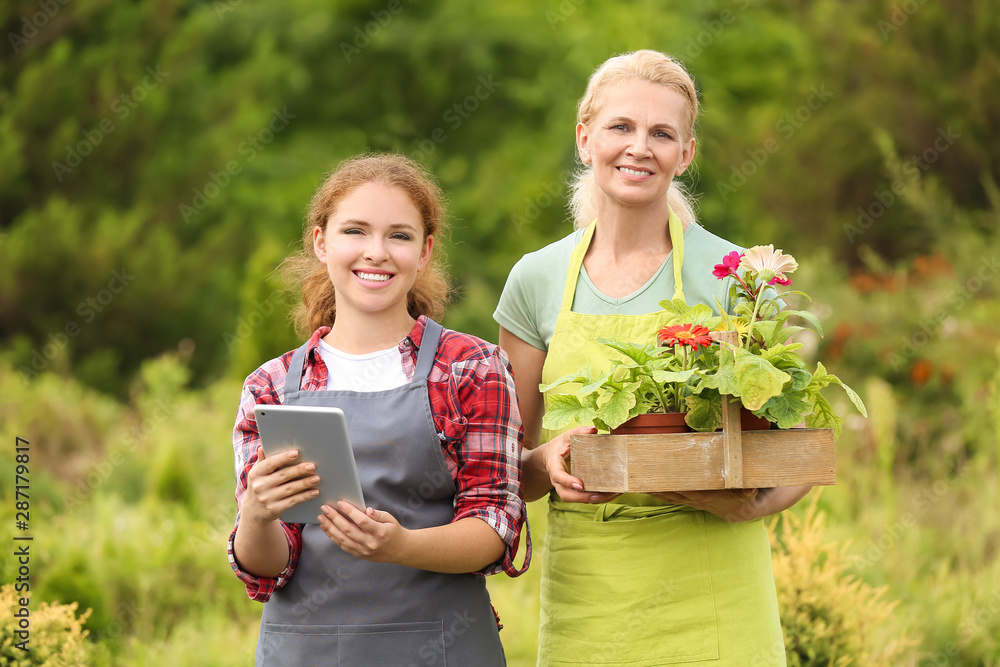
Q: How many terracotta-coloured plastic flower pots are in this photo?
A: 2